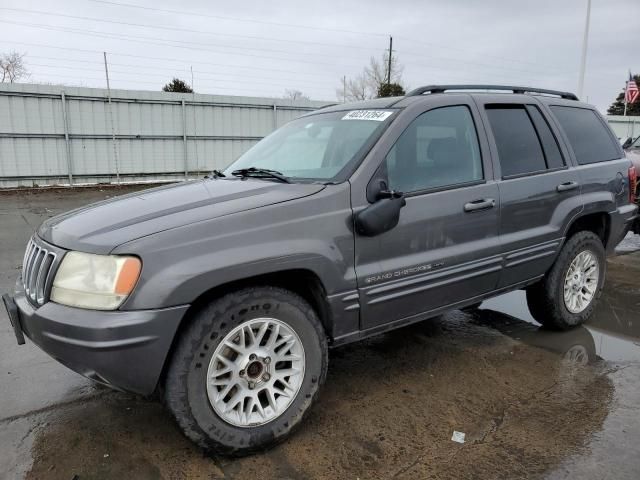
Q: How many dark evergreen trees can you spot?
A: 3